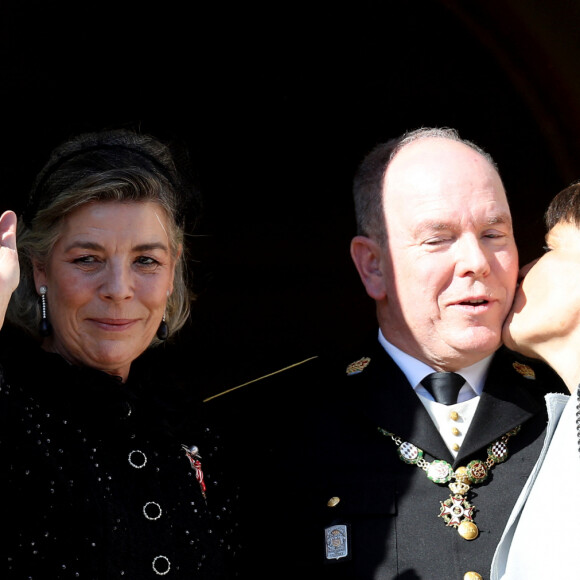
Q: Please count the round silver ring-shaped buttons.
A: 3